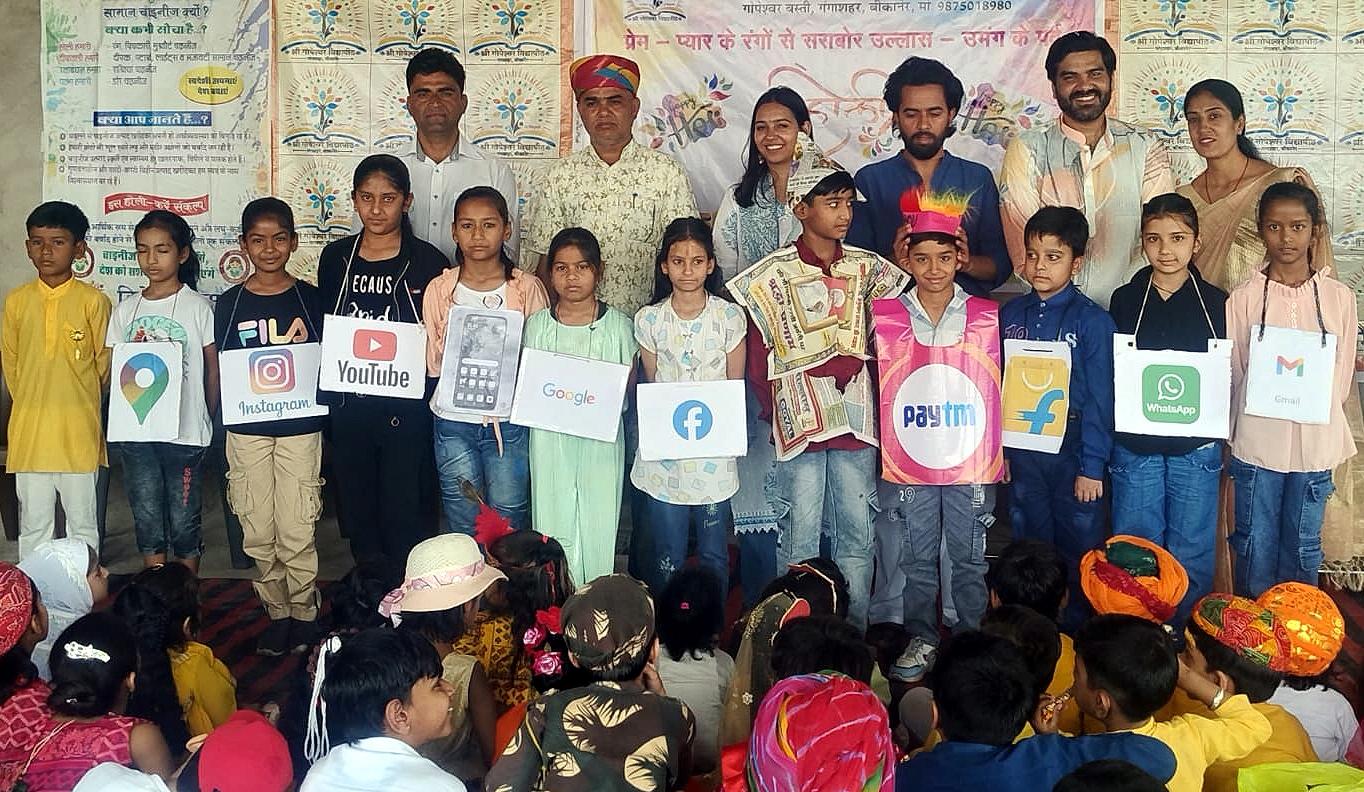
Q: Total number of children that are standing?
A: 12